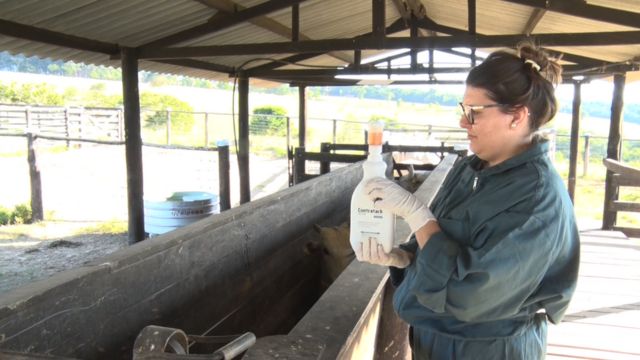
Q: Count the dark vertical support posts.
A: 5